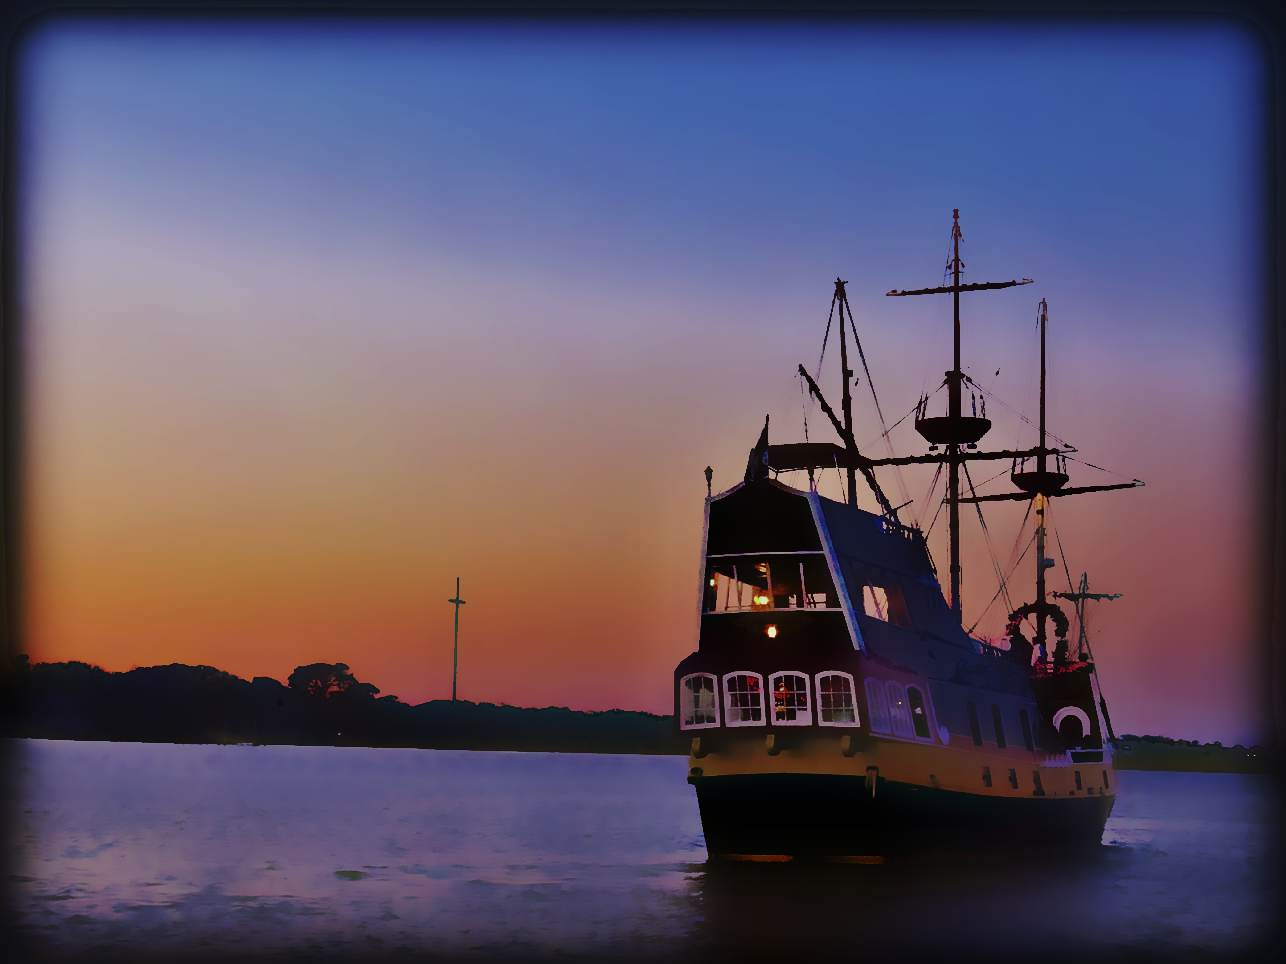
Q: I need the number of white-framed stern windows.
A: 4